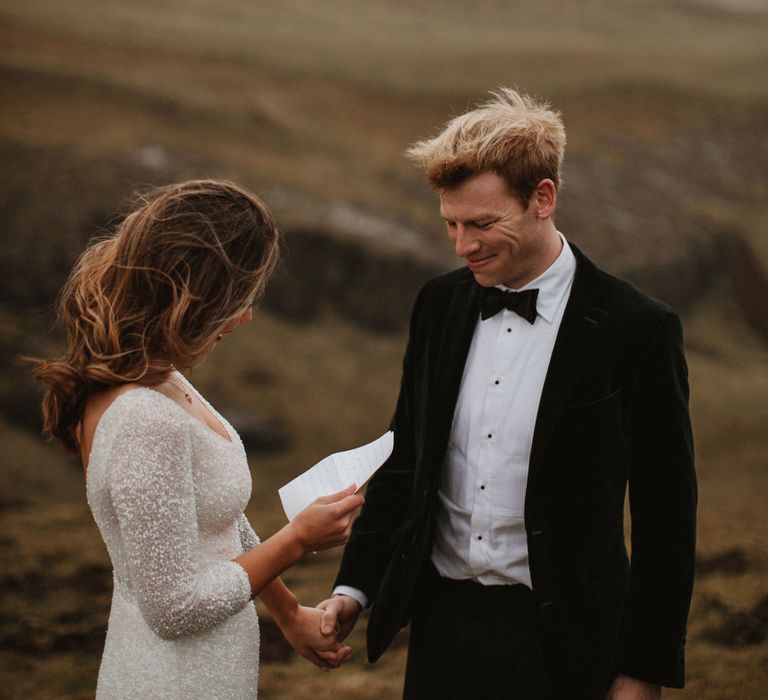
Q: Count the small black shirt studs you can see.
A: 5